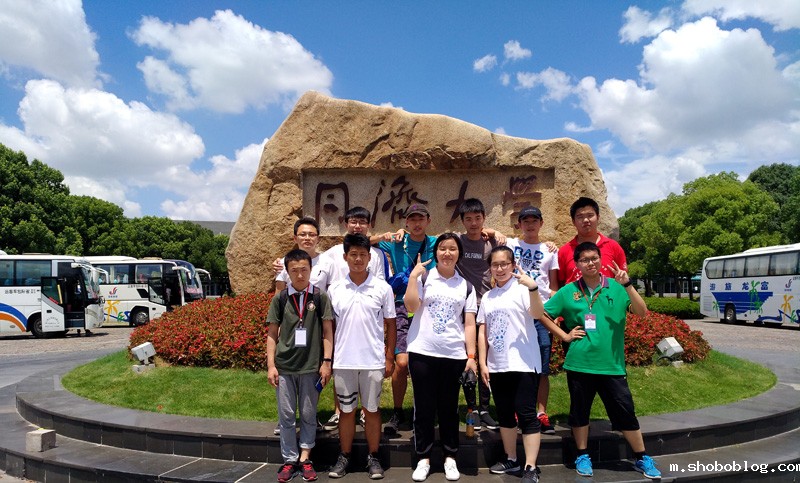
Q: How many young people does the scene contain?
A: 11